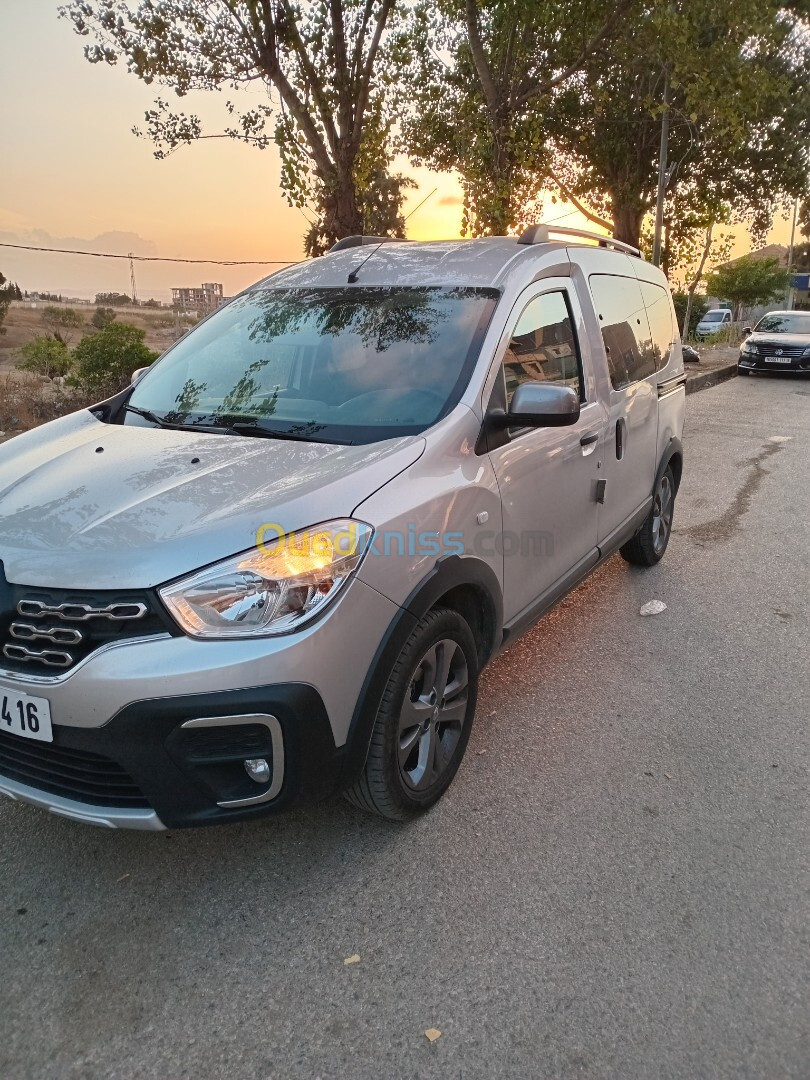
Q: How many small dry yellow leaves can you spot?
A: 2